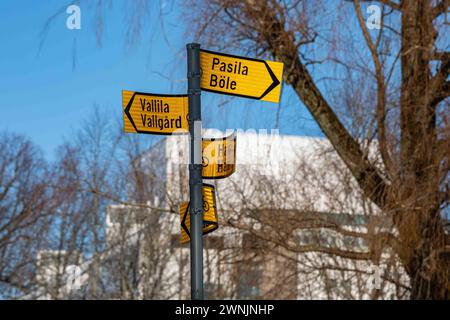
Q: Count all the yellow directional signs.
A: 4